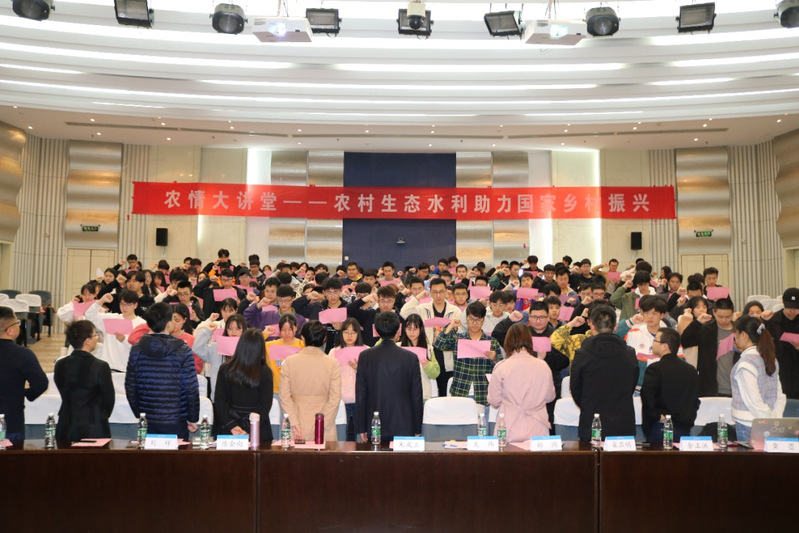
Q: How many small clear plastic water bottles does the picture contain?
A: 11